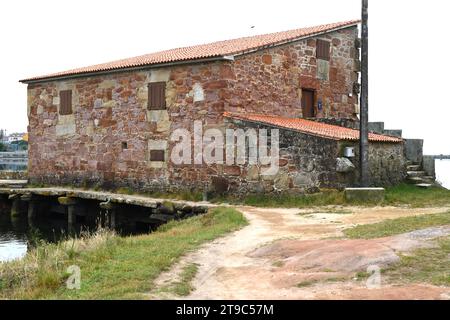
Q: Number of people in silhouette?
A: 0